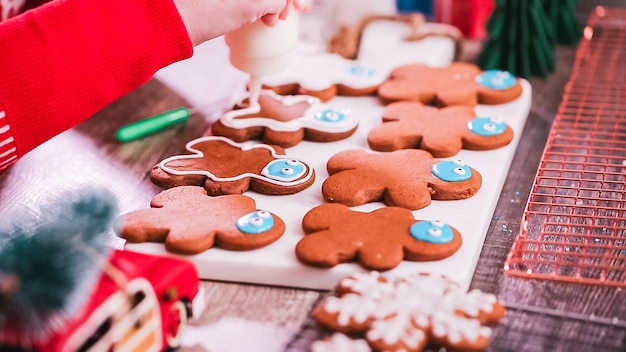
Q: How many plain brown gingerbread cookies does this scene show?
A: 5